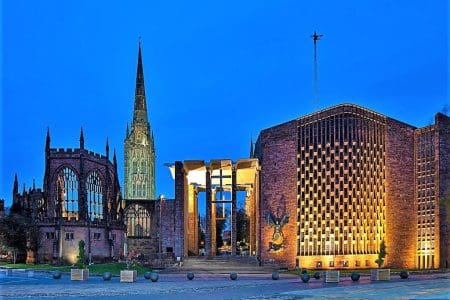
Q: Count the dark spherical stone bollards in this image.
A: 11